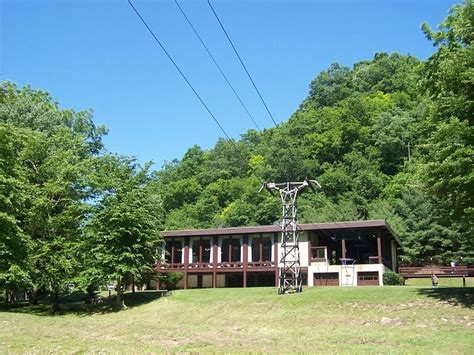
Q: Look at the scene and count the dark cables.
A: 3